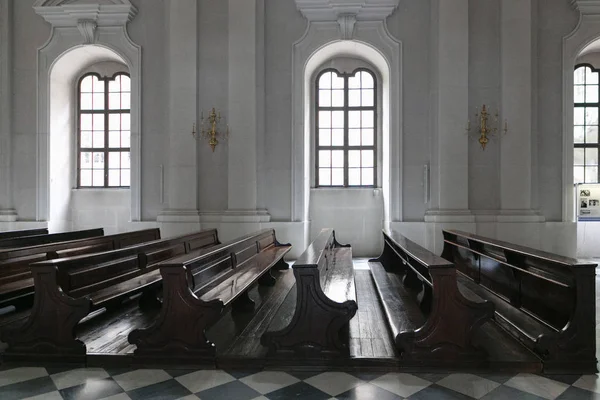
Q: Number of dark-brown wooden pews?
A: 8